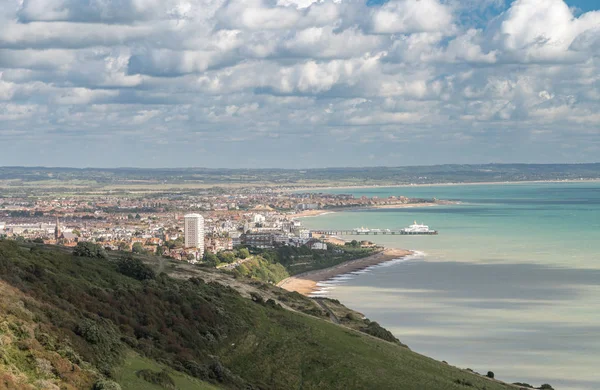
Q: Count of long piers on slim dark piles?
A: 1